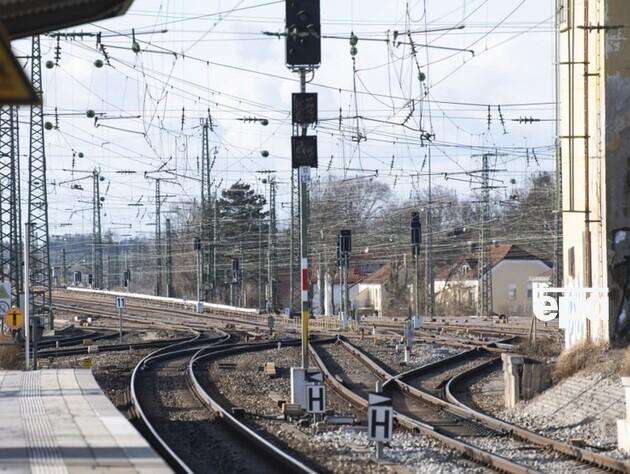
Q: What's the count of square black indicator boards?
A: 2